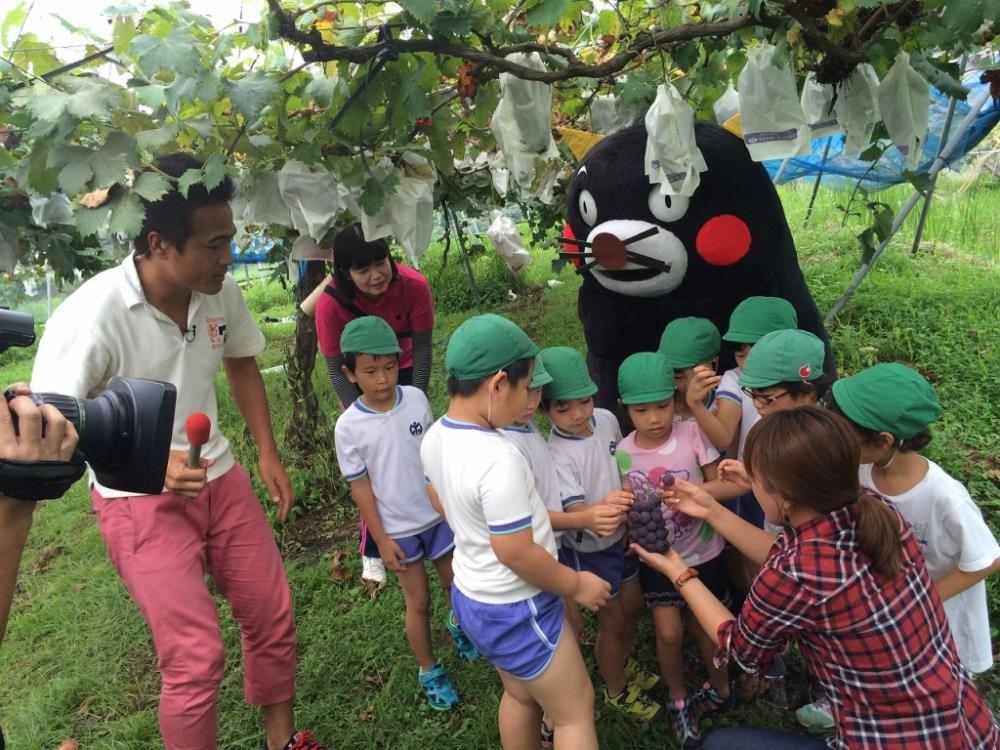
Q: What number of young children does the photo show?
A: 9